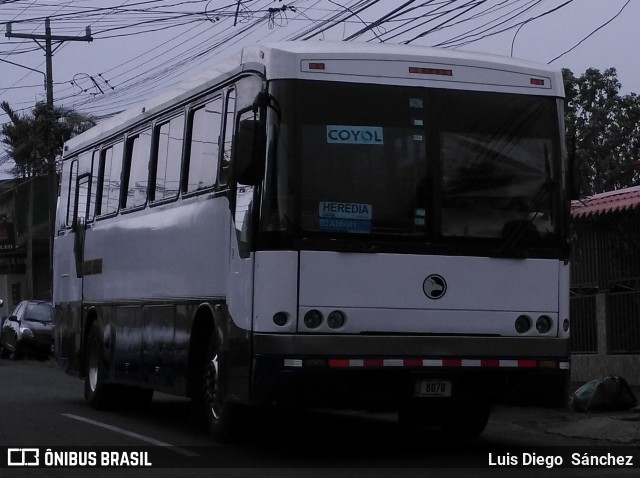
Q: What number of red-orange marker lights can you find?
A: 3